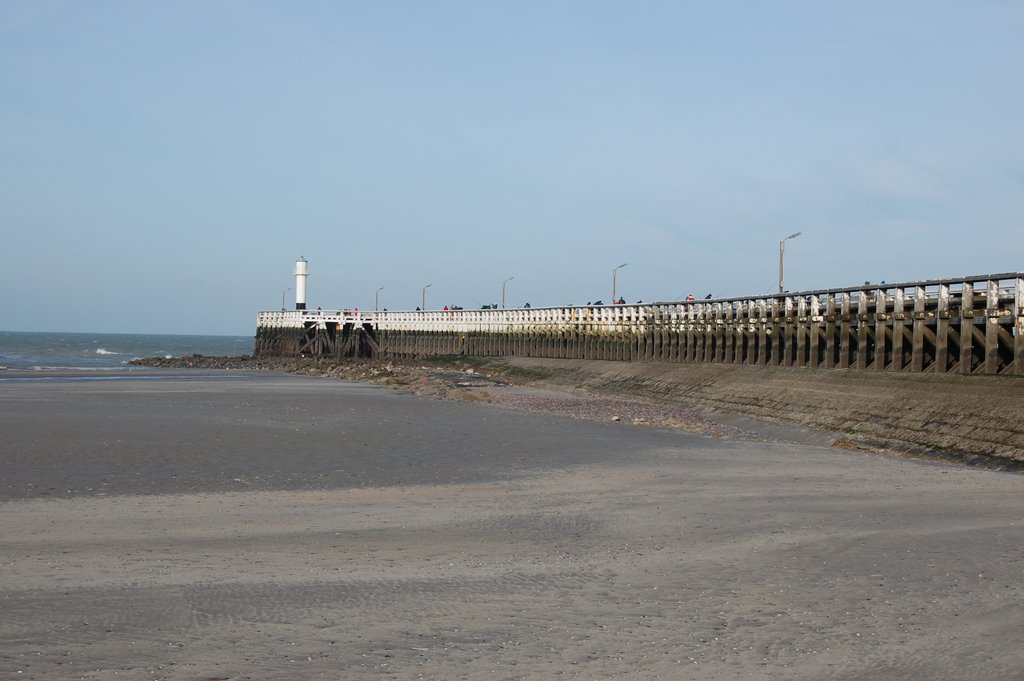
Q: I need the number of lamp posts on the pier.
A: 6